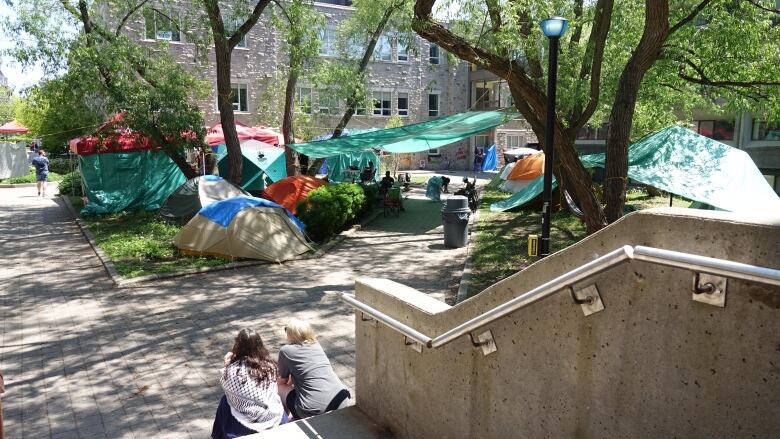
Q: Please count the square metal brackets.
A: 5